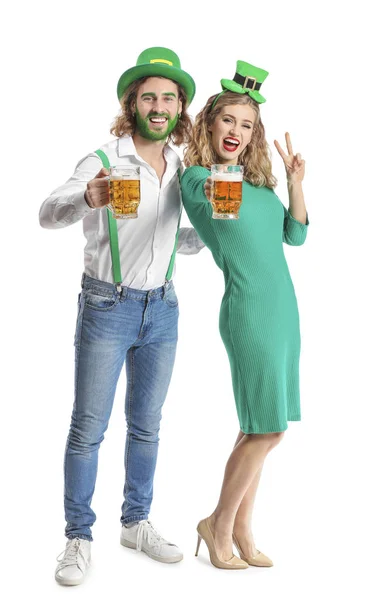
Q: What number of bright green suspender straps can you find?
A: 2